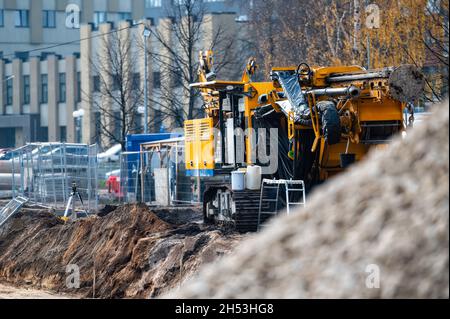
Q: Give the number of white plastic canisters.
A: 2